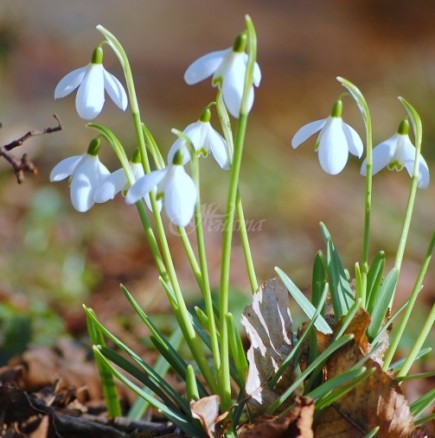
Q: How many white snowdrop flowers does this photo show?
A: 8